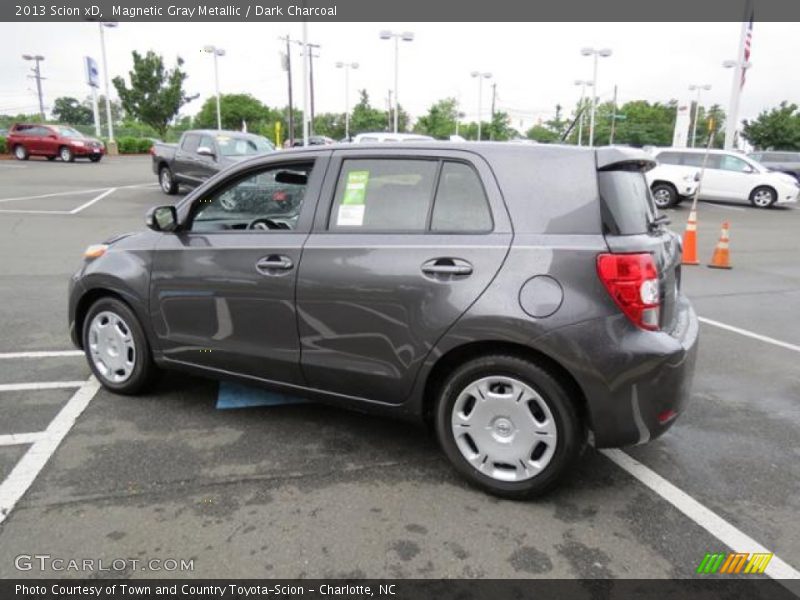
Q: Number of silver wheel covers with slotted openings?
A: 2